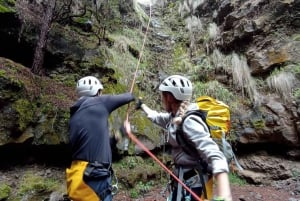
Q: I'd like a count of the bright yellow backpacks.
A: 1